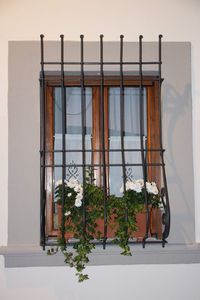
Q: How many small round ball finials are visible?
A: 7